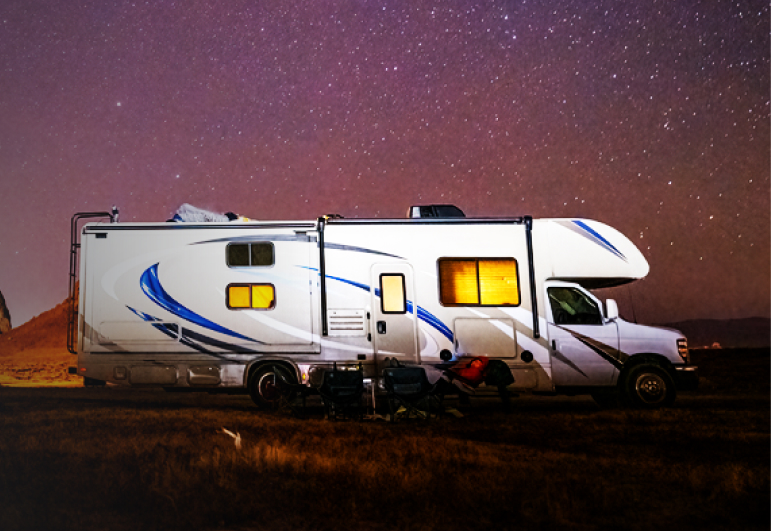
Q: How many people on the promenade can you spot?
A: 0